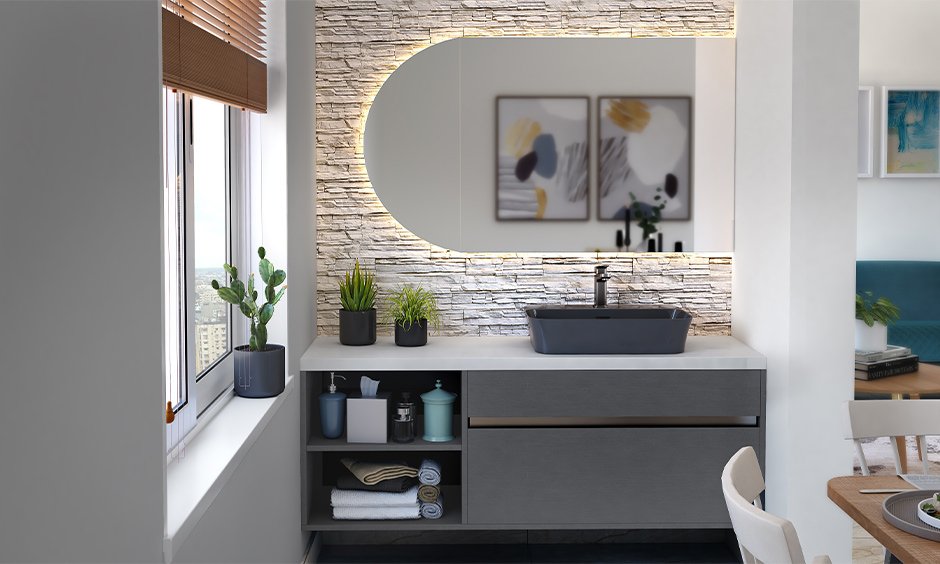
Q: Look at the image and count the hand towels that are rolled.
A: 3